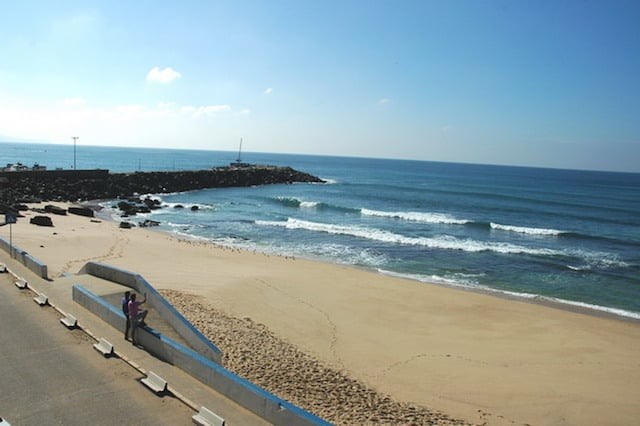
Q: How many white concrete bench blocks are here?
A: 7